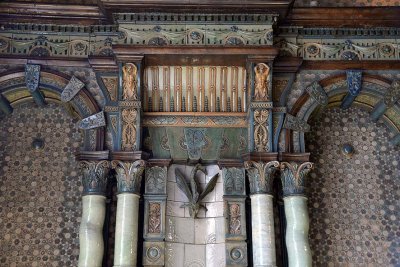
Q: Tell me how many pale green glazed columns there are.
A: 4